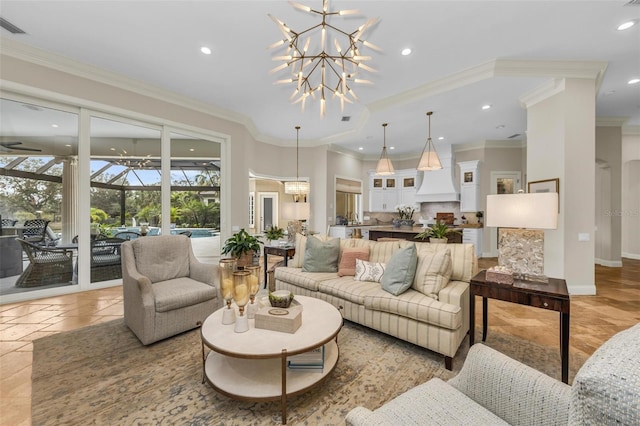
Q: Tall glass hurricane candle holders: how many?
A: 3